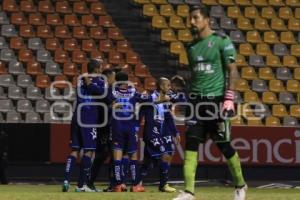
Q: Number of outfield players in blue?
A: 5